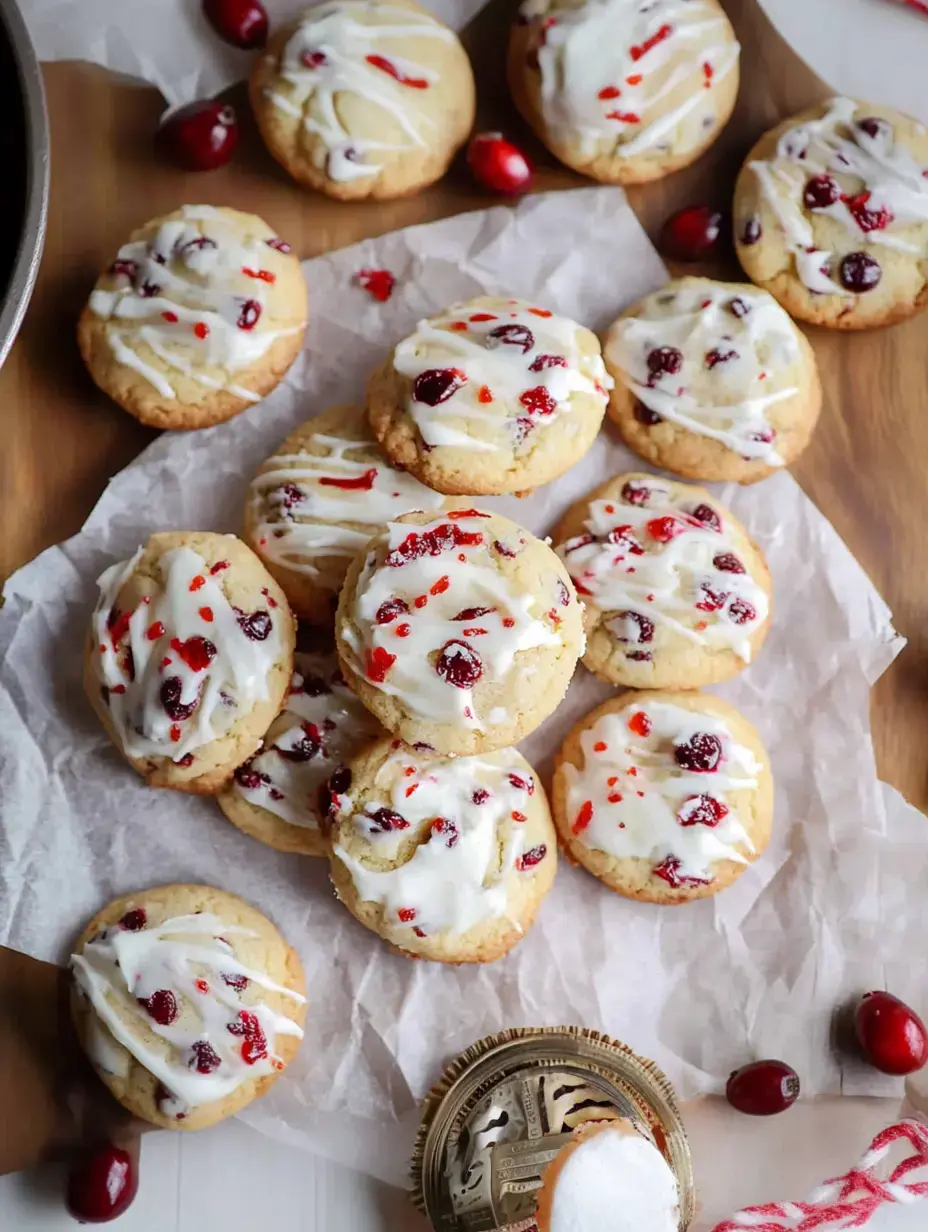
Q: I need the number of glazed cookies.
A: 14